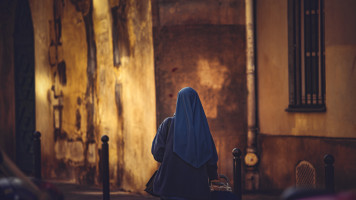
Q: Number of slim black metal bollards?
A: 4